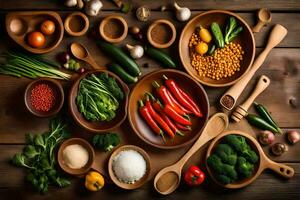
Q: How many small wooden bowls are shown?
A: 6